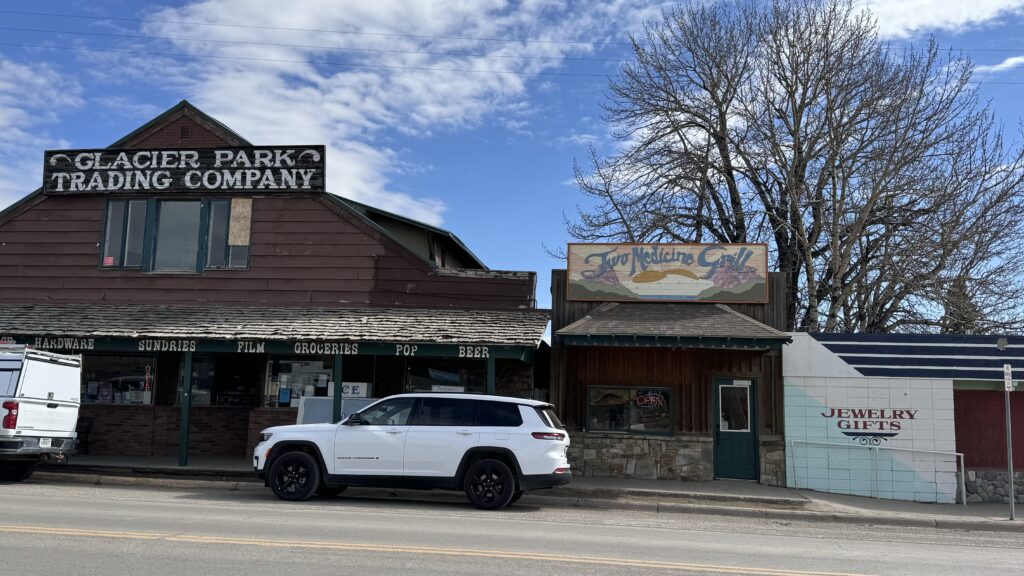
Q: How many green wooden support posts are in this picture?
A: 3